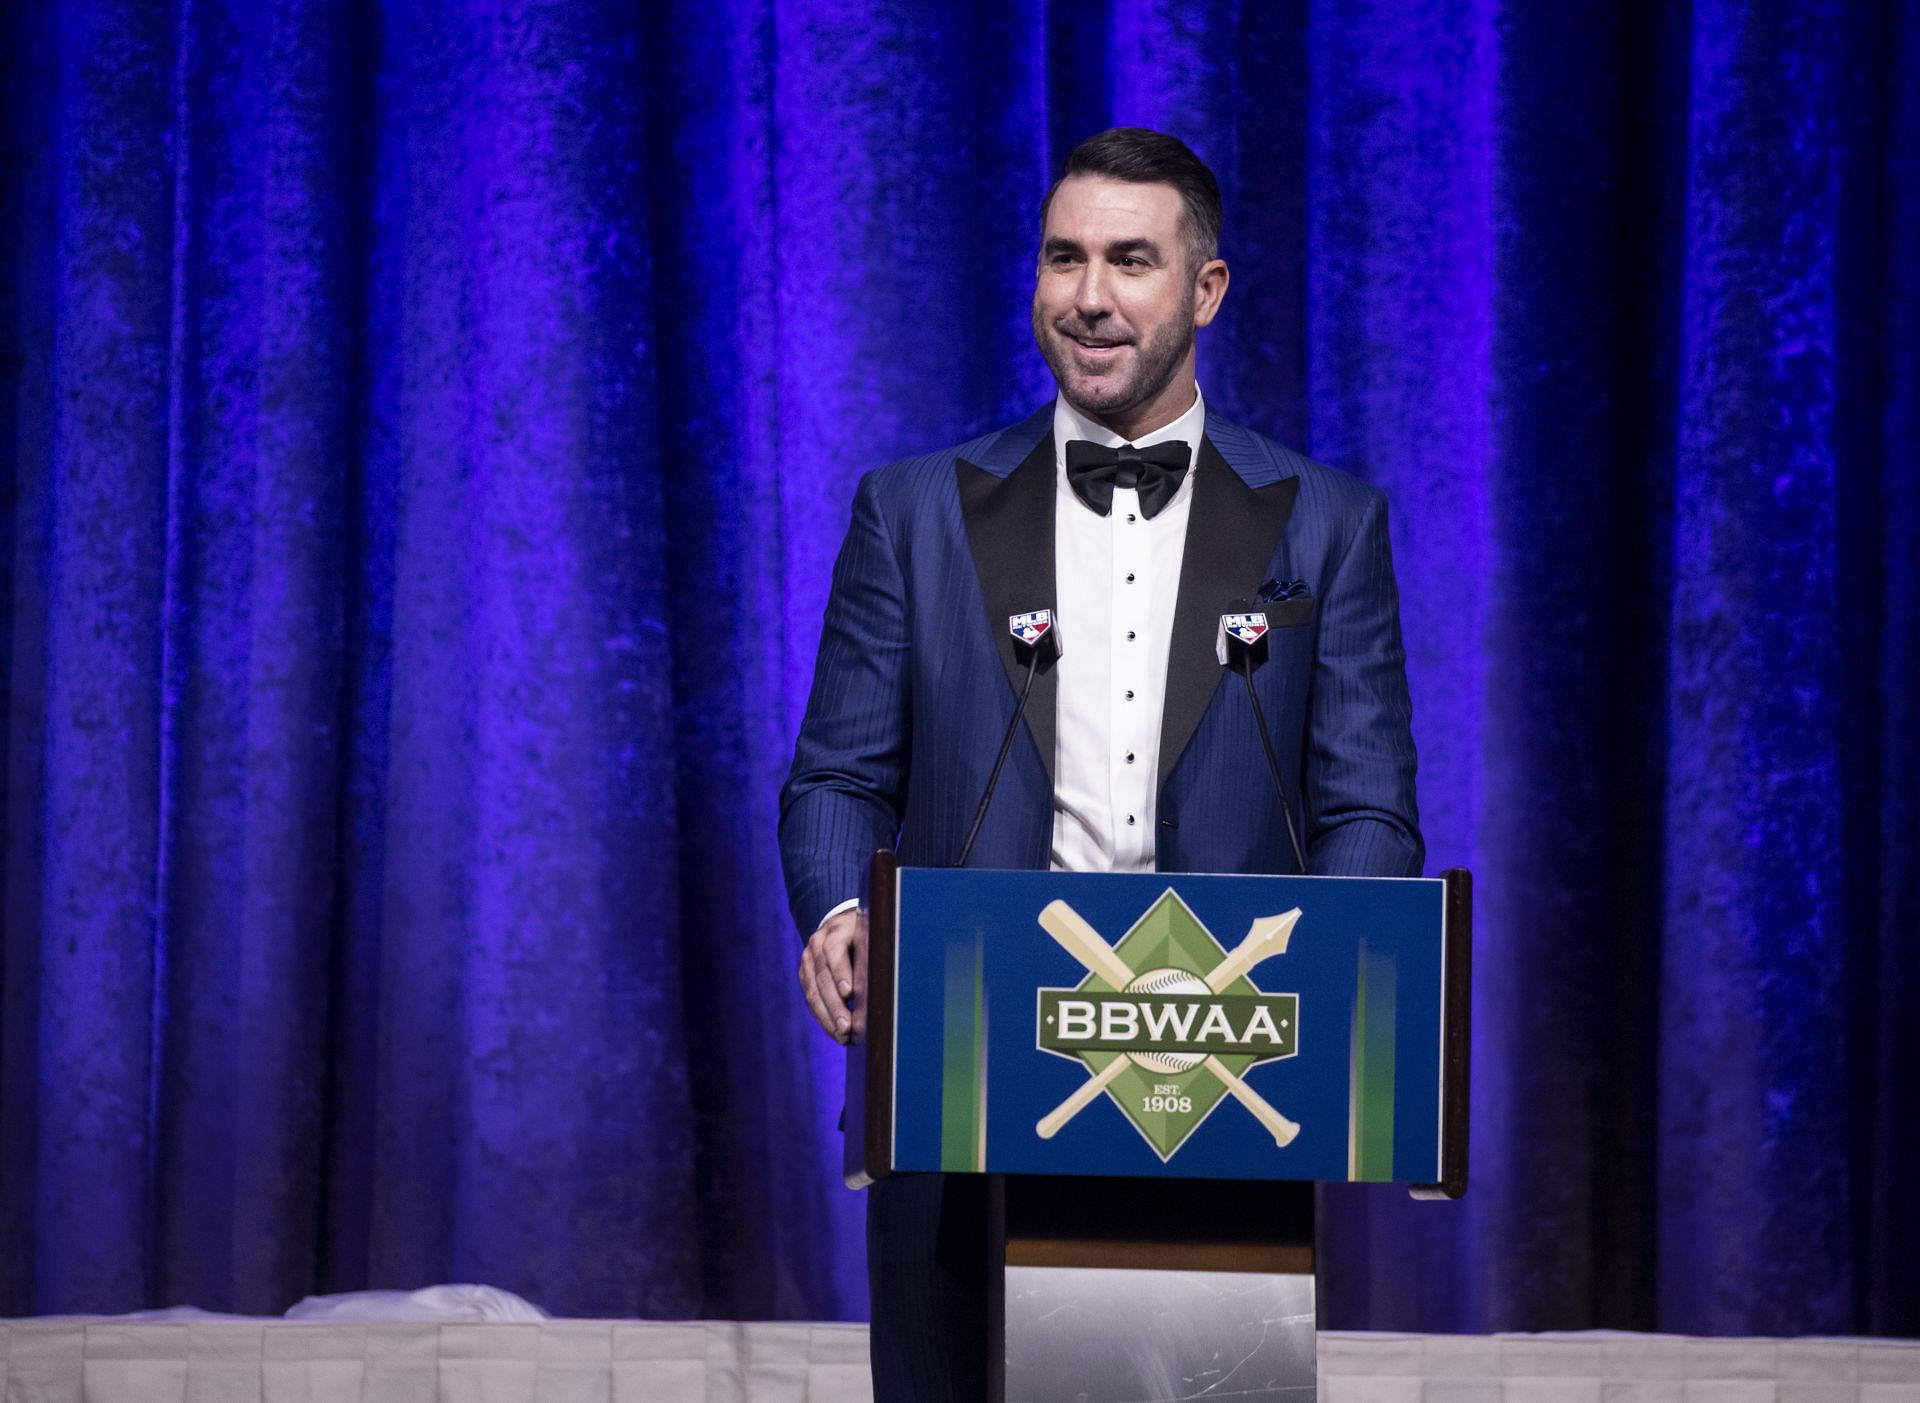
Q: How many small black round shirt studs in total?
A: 6